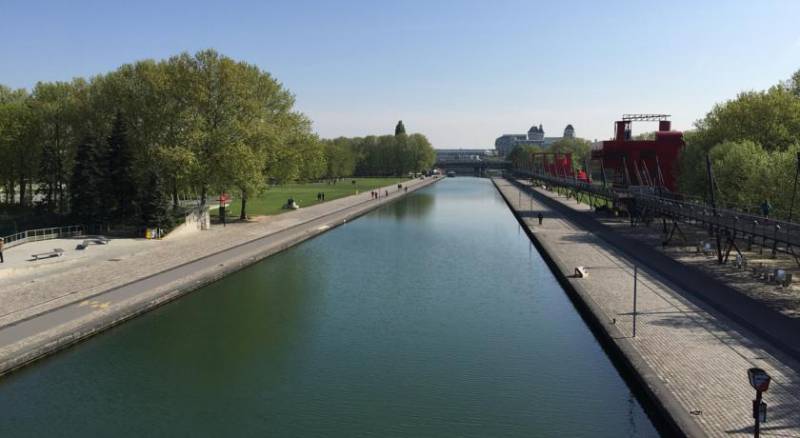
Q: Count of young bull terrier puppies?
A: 0